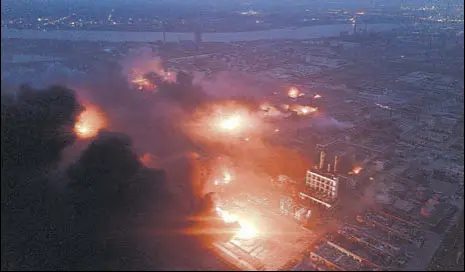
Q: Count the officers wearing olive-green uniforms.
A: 0